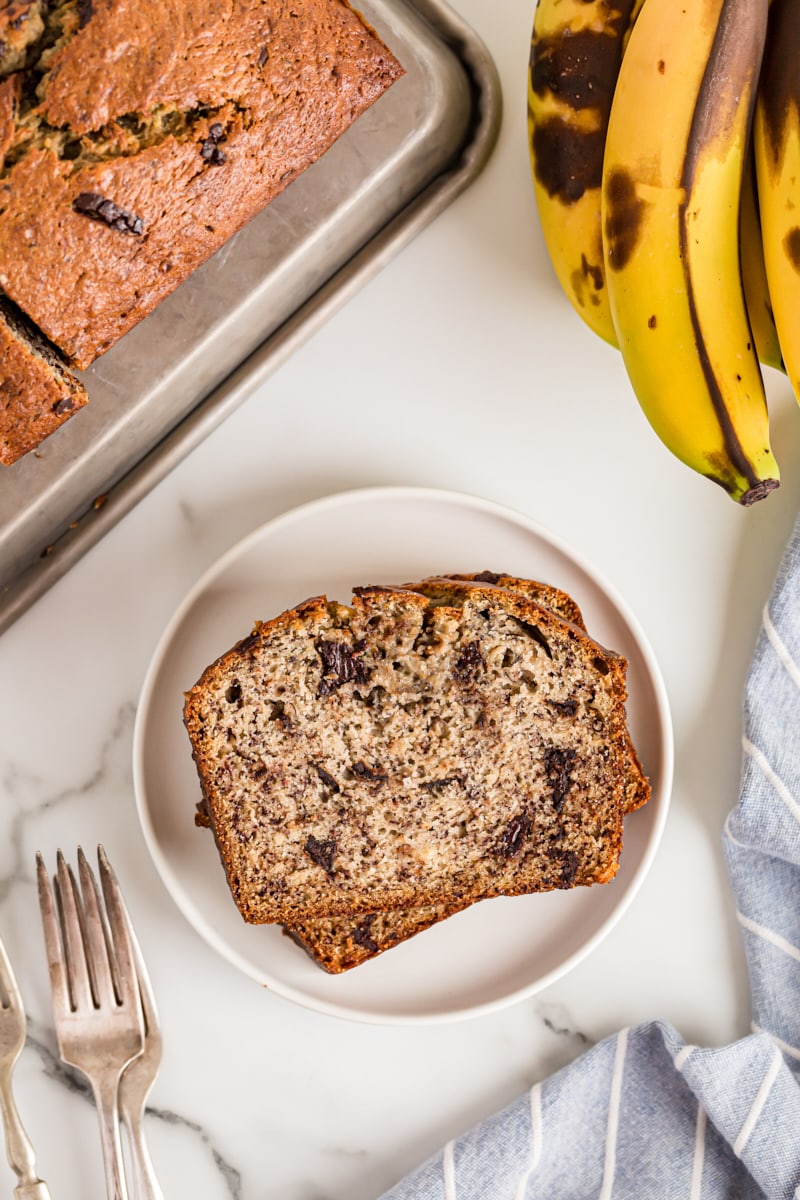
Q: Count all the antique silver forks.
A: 3